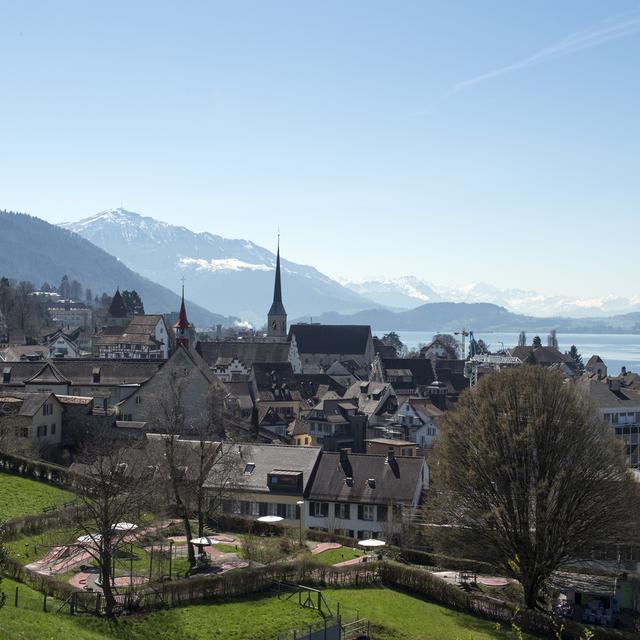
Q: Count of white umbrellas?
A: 5